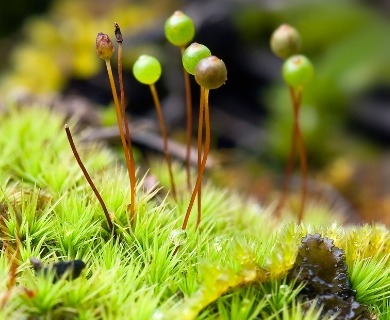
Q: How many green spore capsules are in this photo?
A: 4